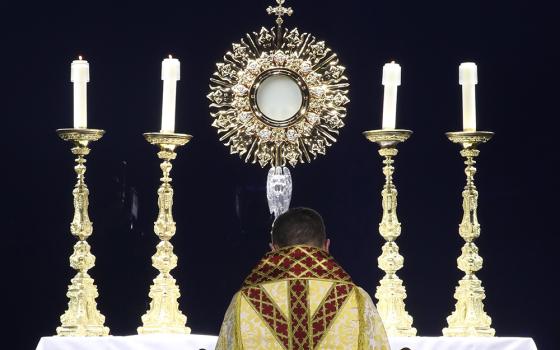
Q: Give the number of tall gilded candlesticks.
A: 4